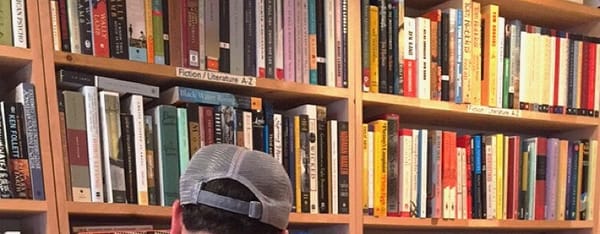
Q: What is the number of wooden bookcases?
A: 3